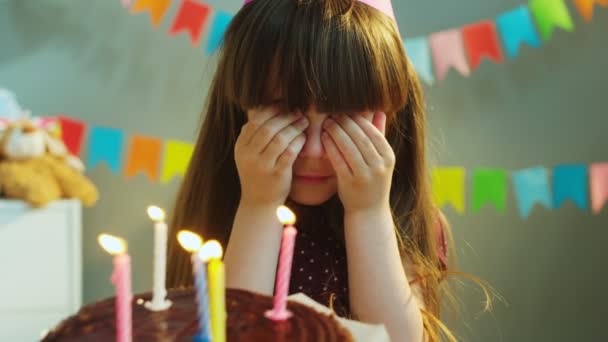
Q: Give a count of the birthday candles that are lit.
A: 5